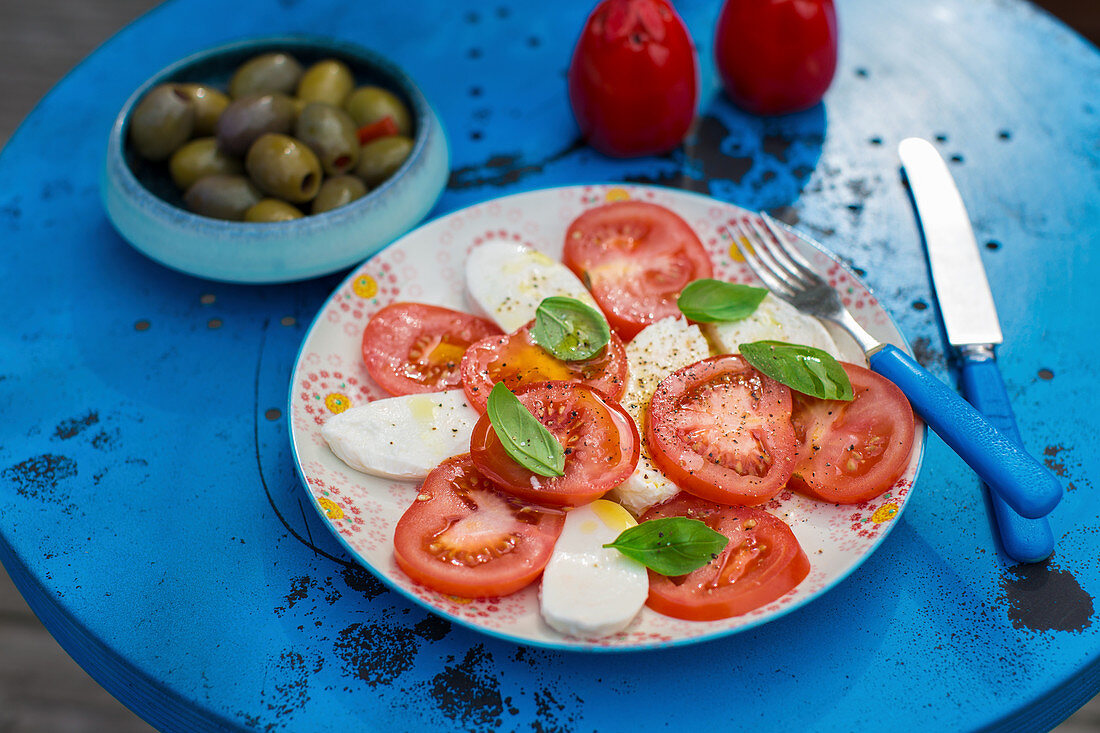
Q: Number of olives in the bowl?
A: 13